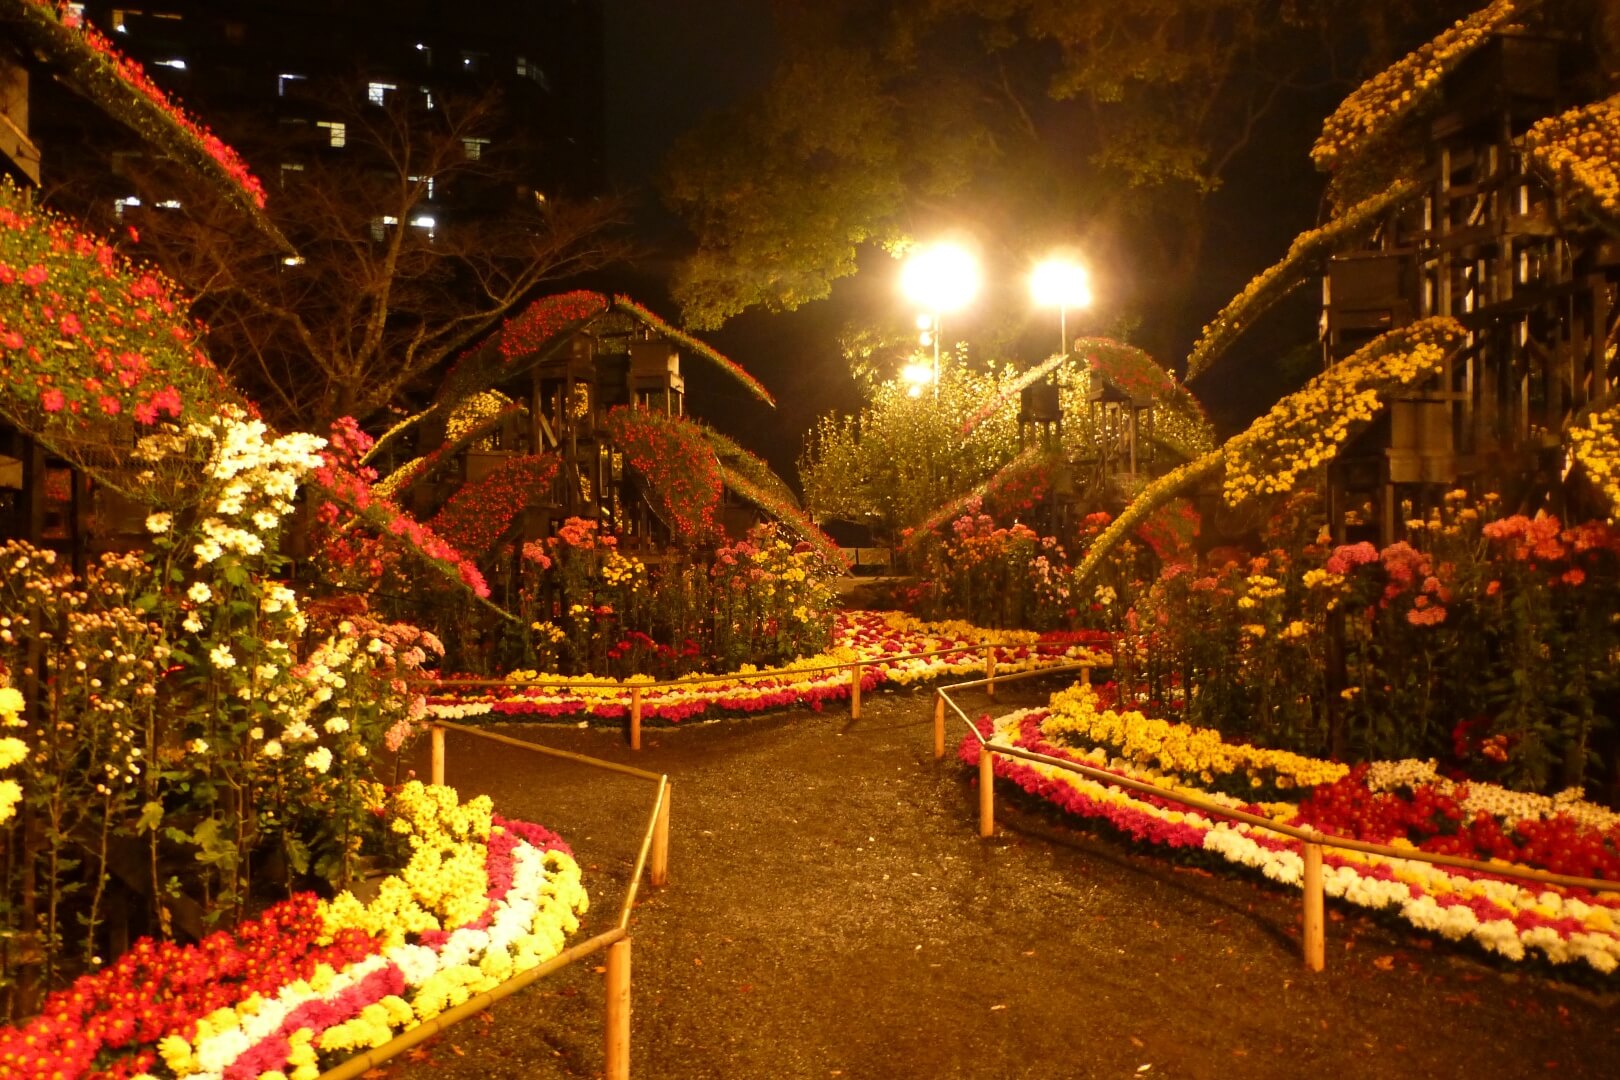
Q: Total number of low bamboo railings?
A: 3